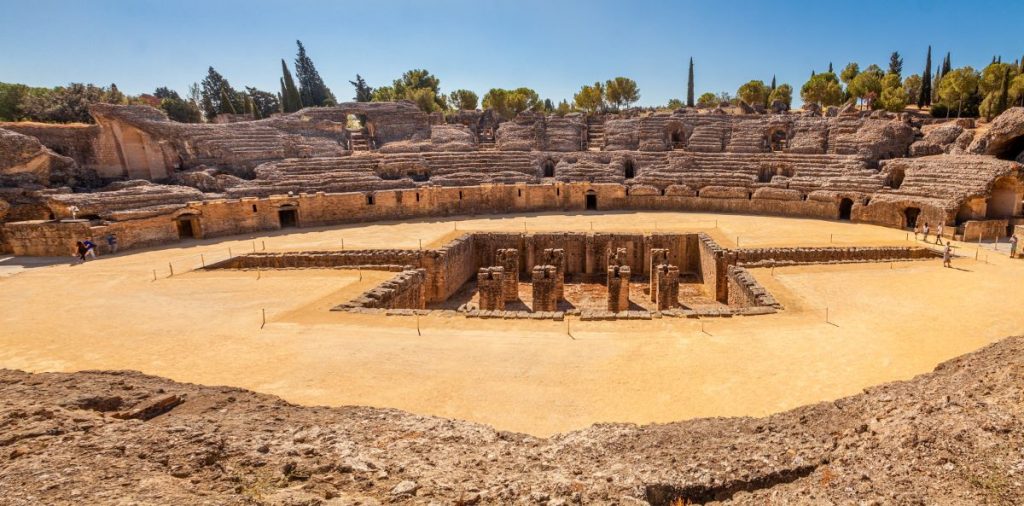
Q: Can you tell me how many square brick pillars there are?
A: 8